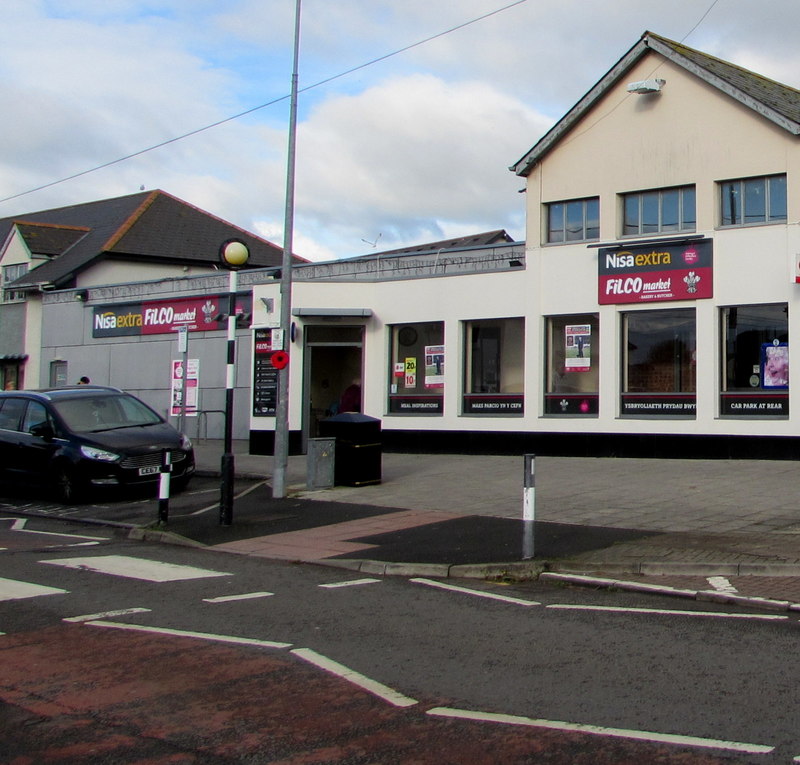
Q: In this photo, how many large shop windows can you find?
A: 5